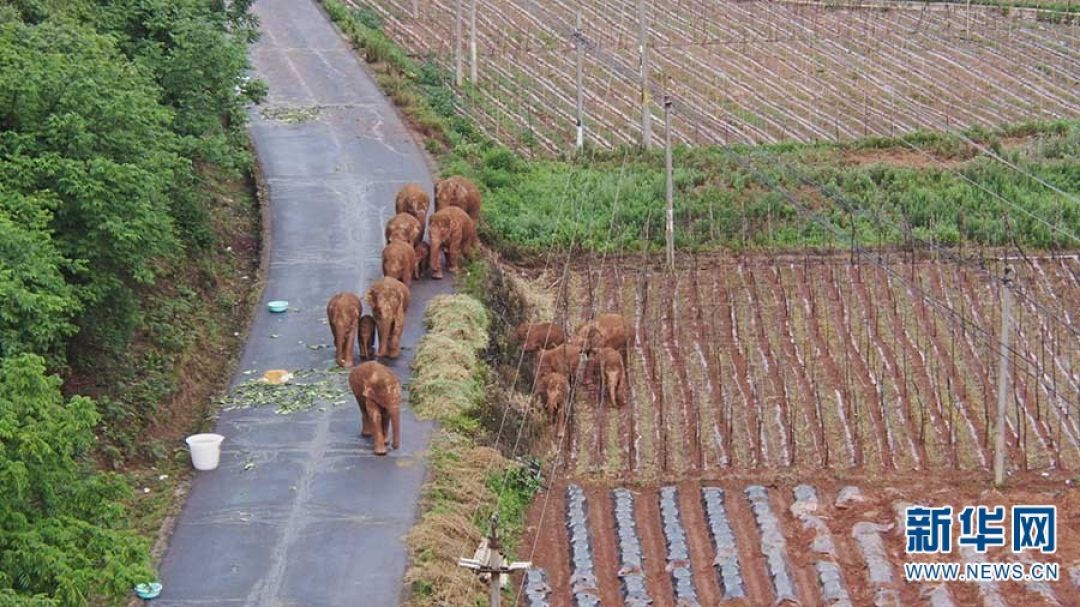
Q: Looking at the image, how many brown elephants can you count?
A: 15